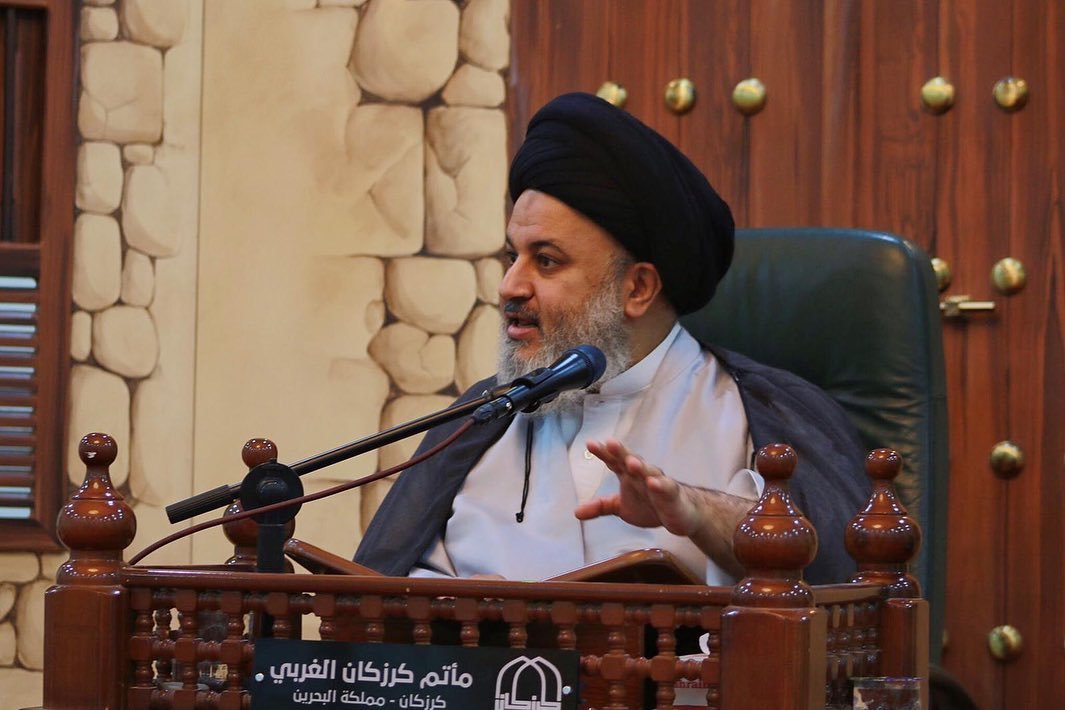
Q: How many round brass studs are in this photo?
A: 9